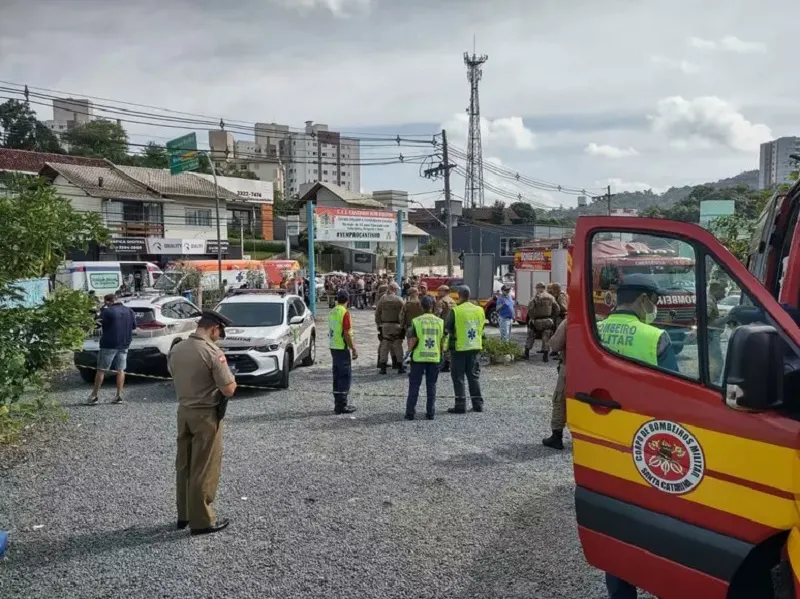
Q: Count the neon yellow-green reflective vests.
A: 4